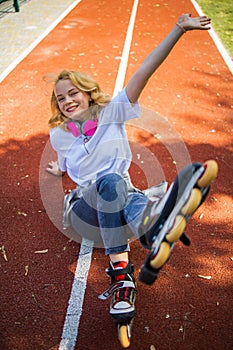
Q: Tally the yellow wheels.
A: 5